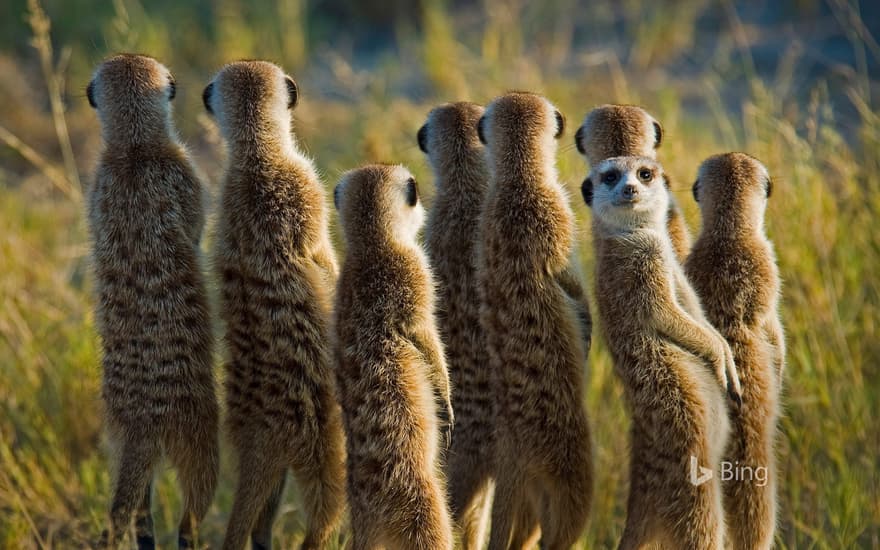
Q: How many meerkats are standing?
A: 8